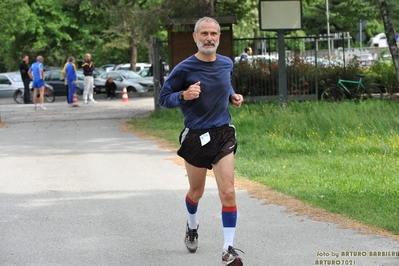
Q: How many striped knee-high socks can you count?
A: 2